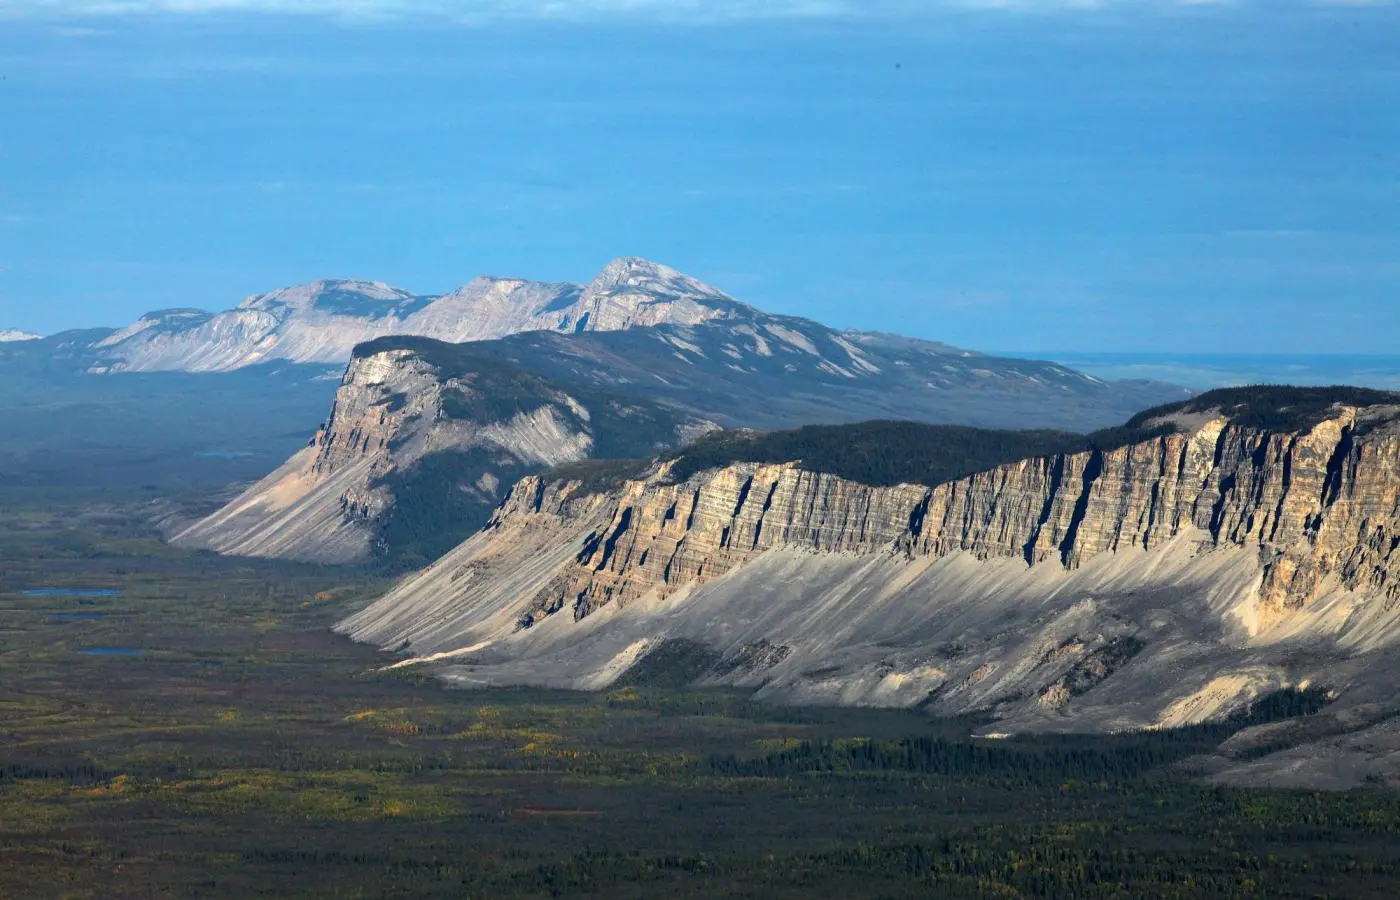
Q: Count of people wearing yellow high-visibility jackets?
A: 0